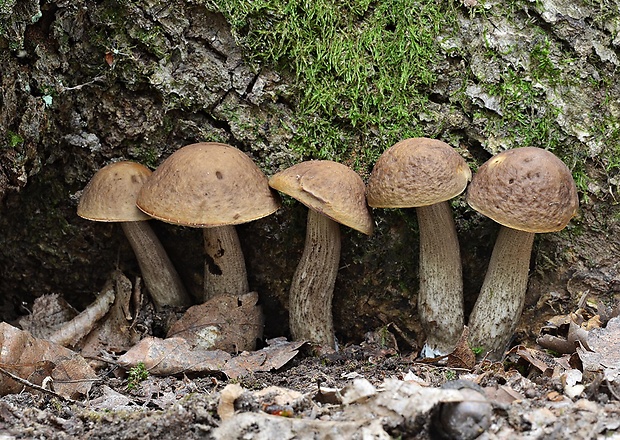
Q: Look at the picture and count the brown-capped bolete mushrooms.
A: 5